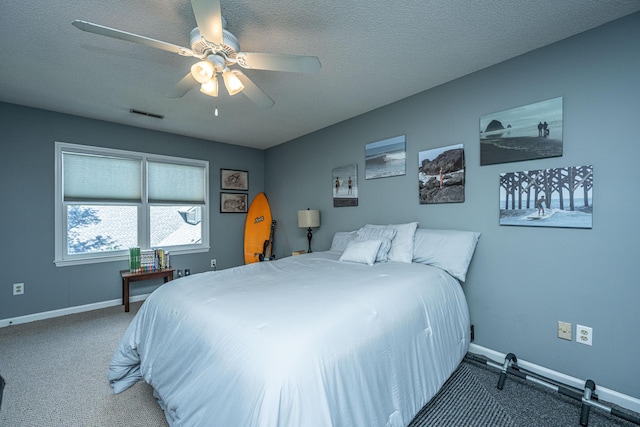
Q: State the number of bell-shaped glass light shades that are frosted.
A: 3